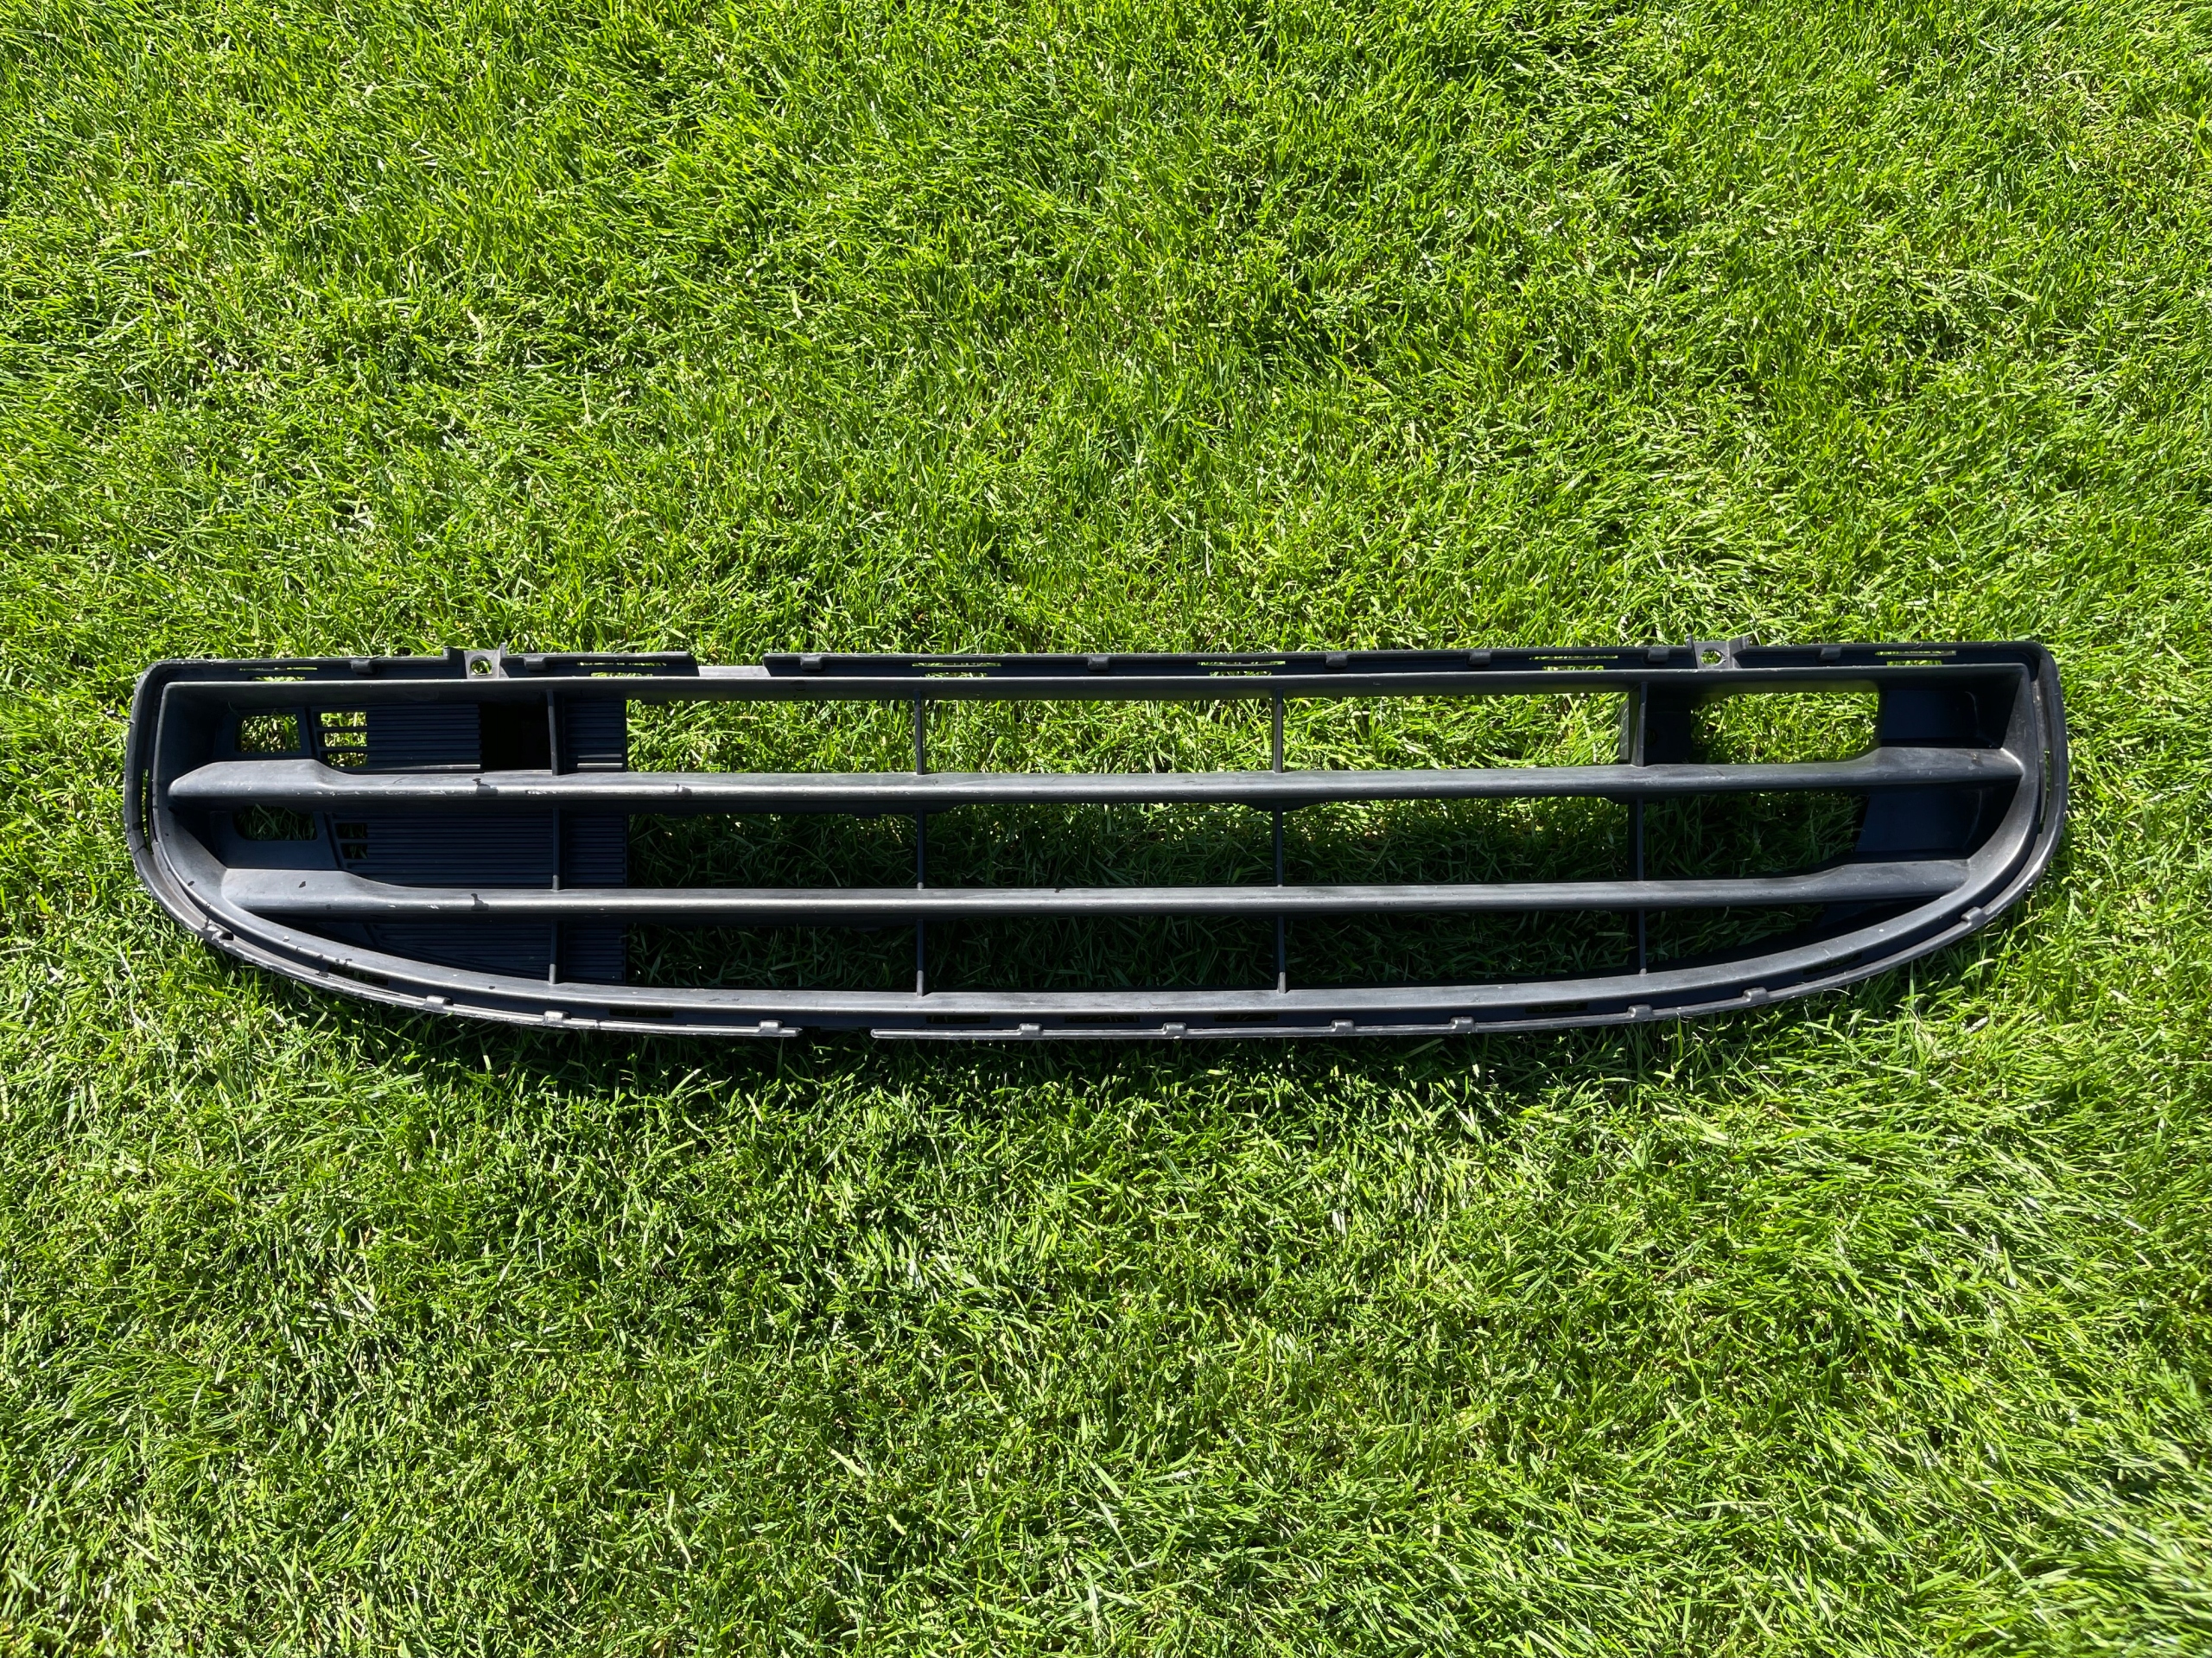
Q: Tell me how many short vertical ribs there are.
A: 12